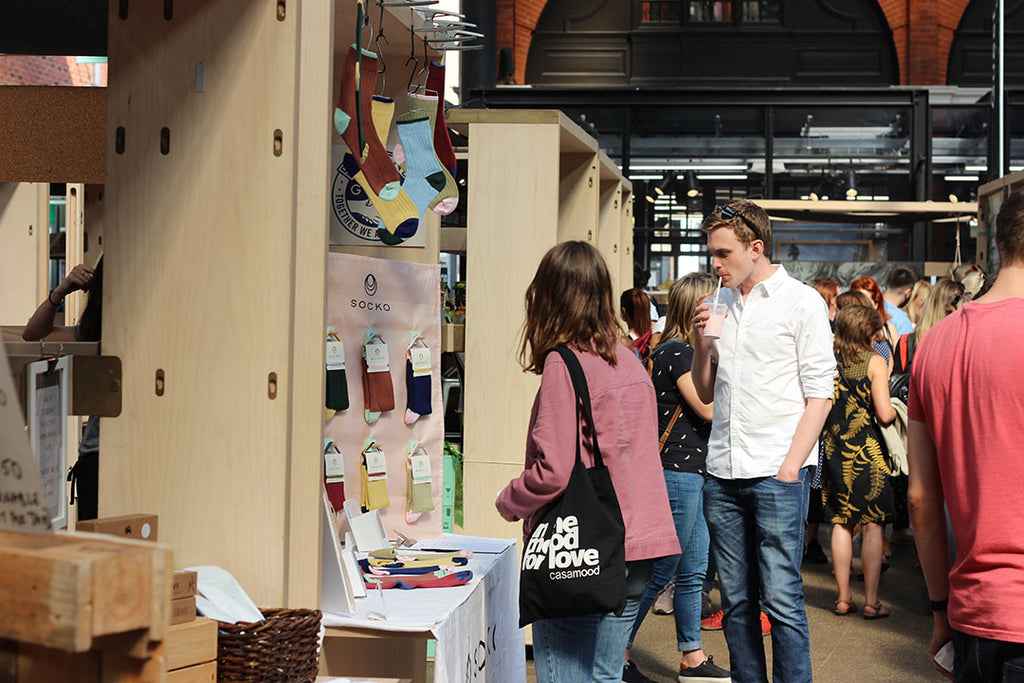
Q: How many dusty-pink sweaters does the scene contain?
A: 1